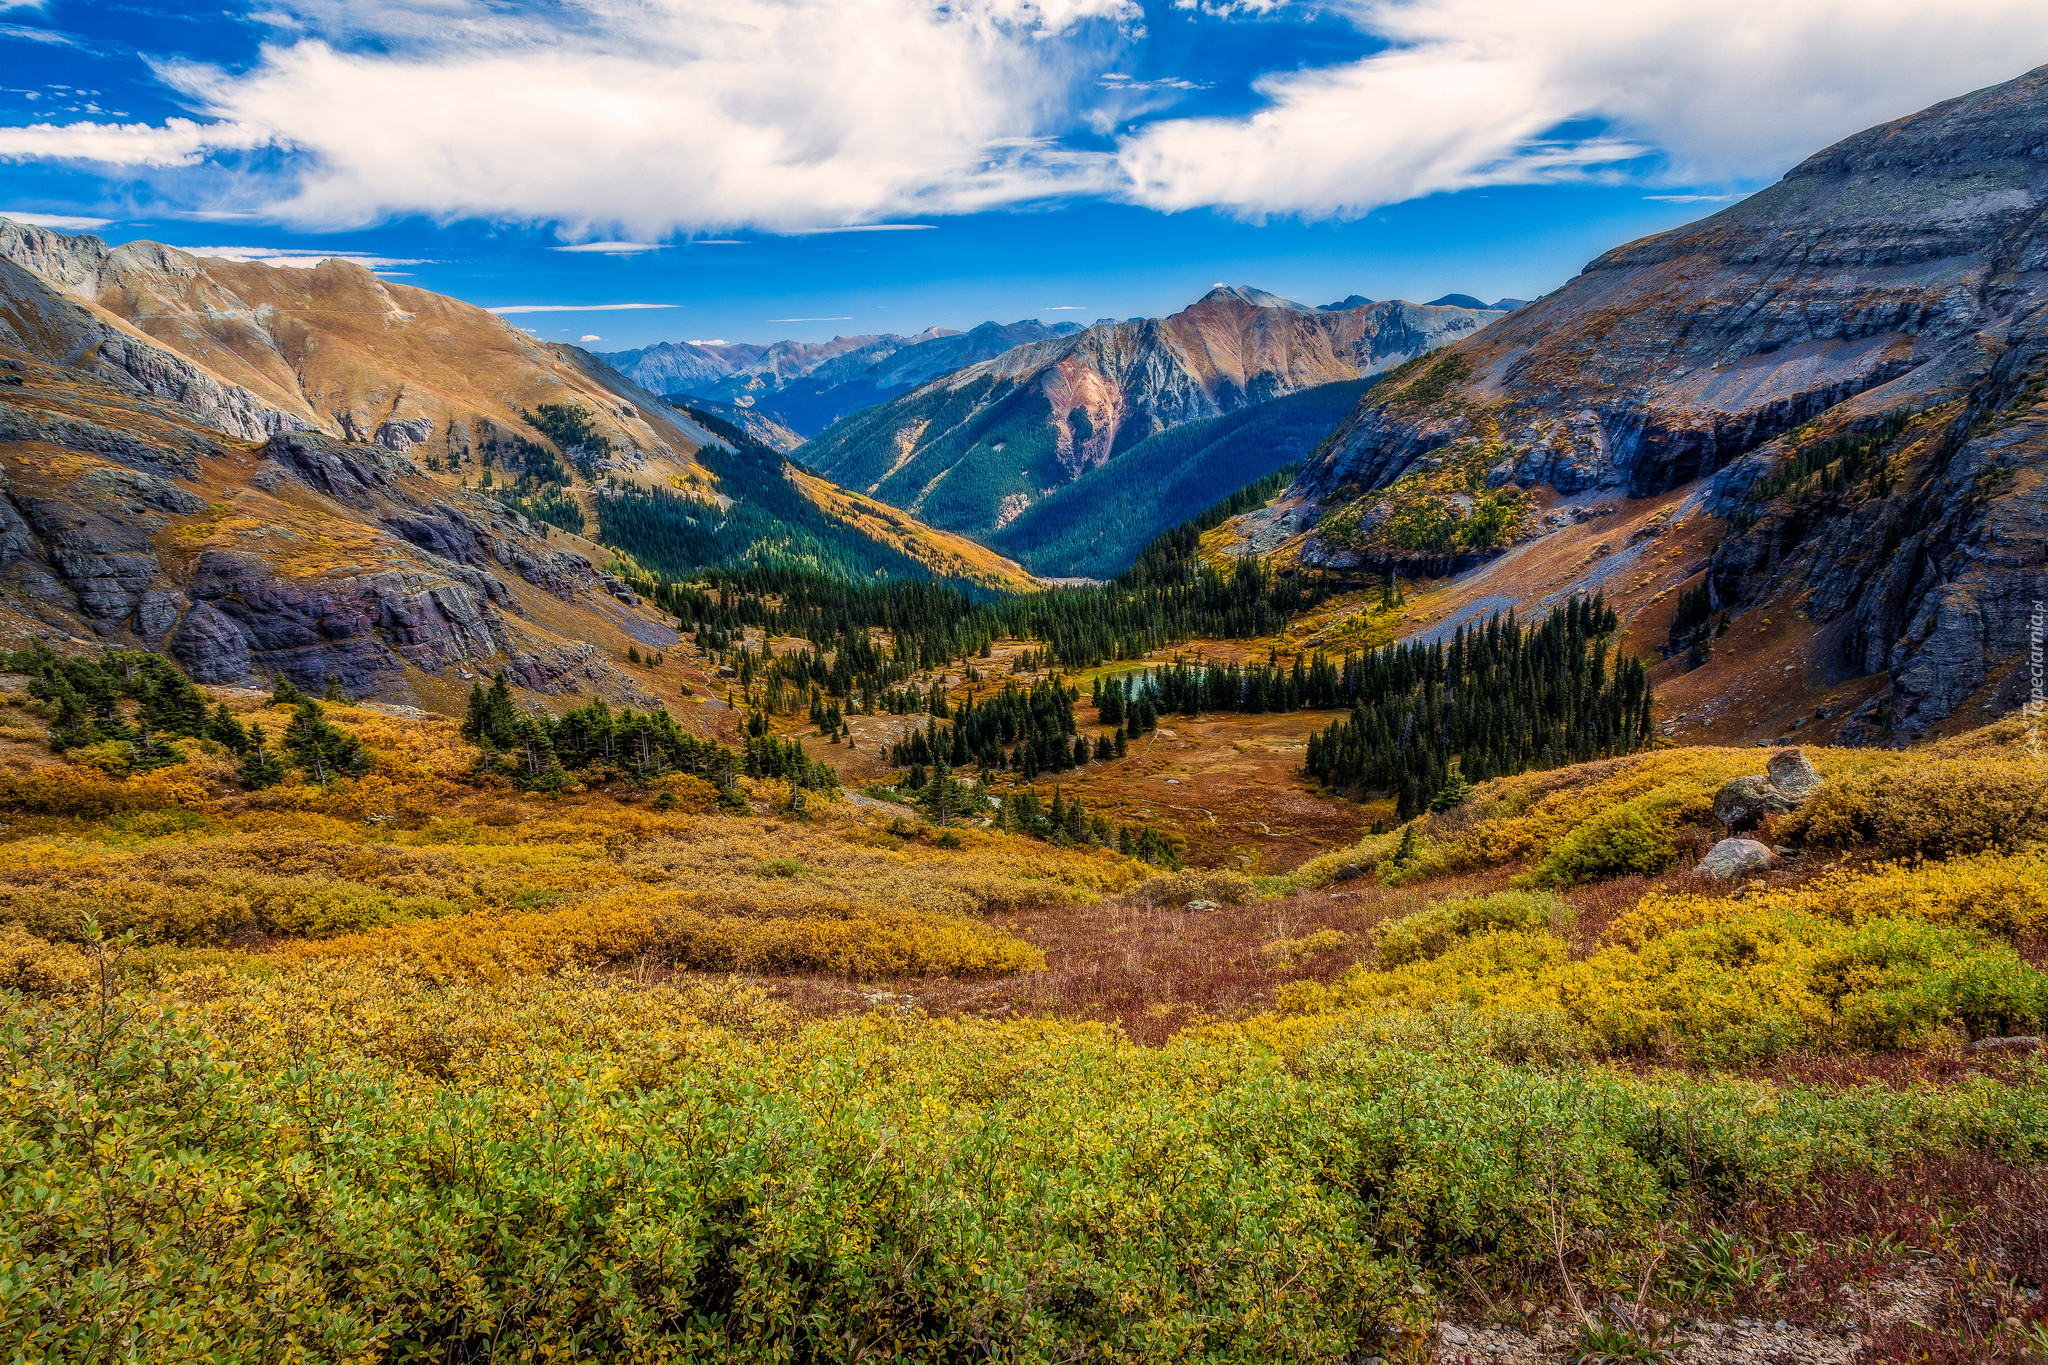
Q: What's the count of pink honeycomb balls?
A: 0